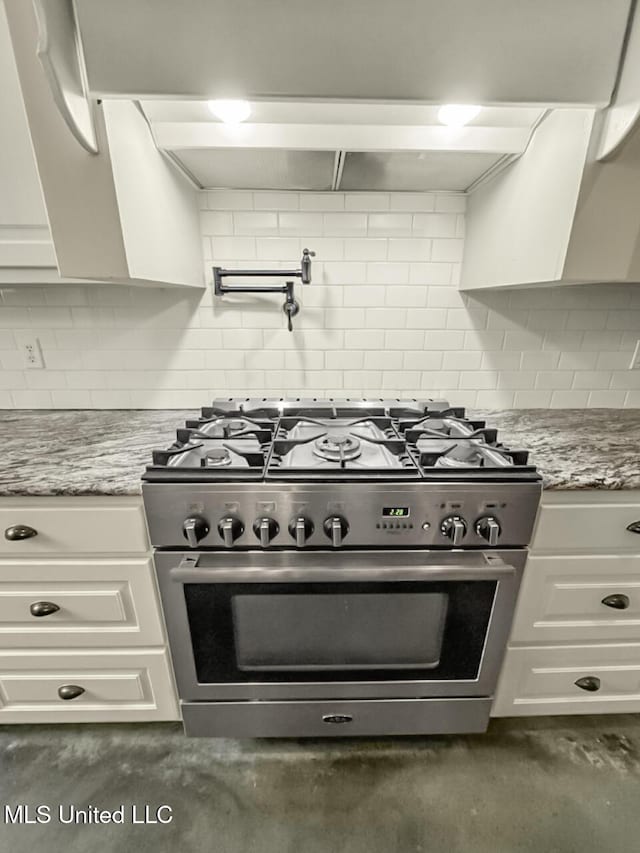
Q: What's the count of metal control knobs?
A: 7